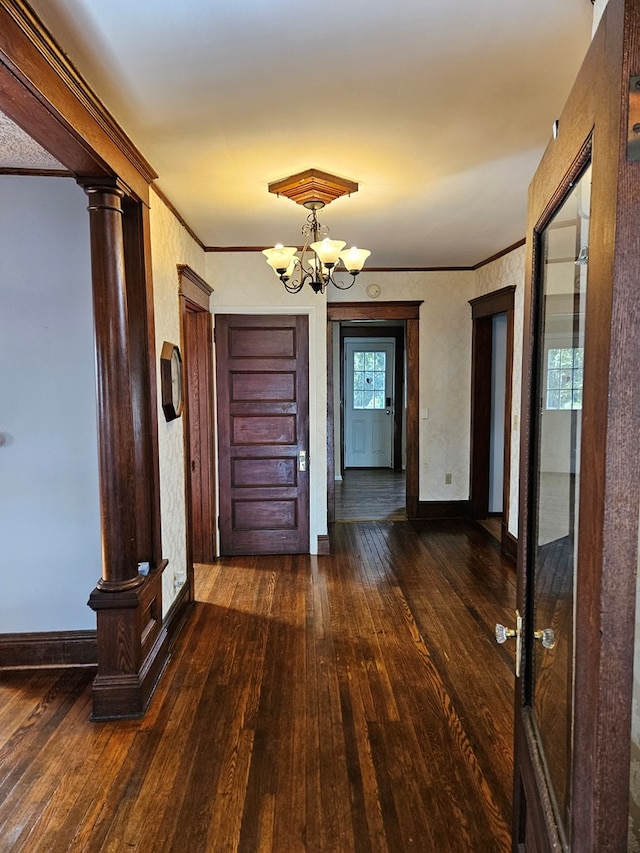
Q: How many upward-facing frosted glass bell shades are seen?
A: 5